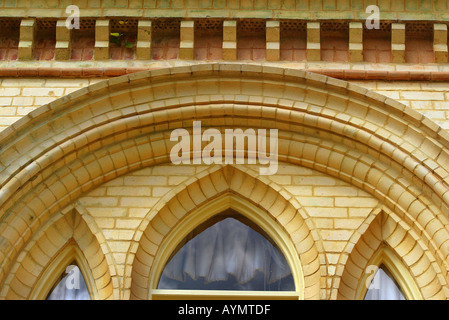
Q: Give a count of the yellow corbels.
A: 11